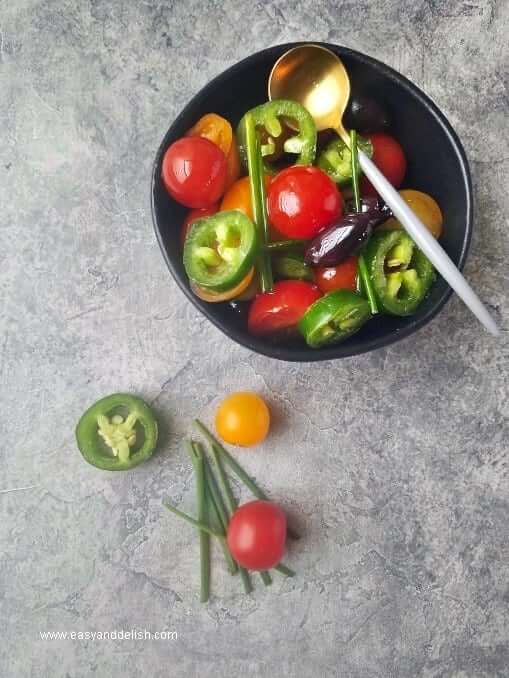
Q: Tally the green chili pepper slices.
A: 6